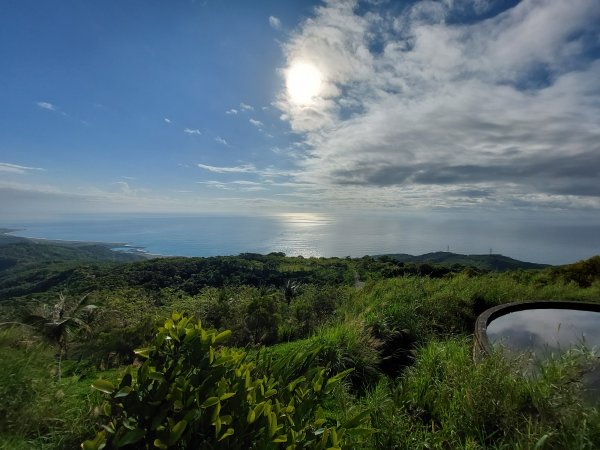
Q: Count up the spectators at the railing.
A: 0